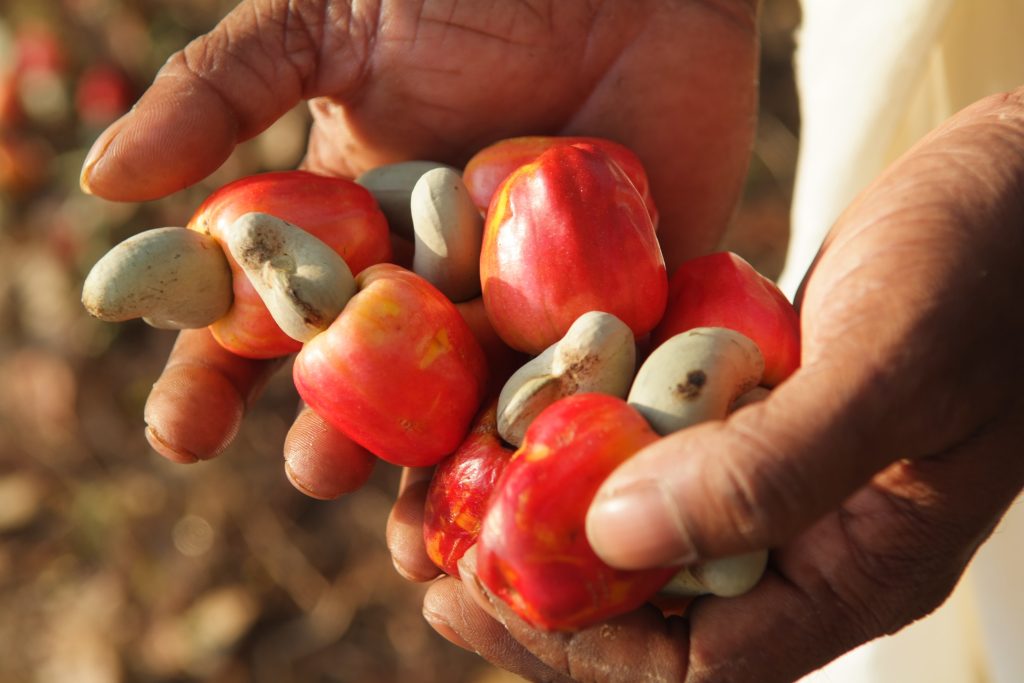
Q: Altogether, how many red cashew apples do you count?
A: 7